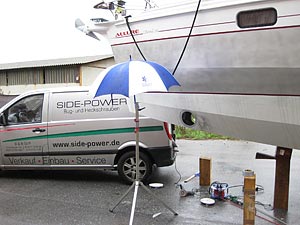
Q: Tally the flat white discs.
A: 2